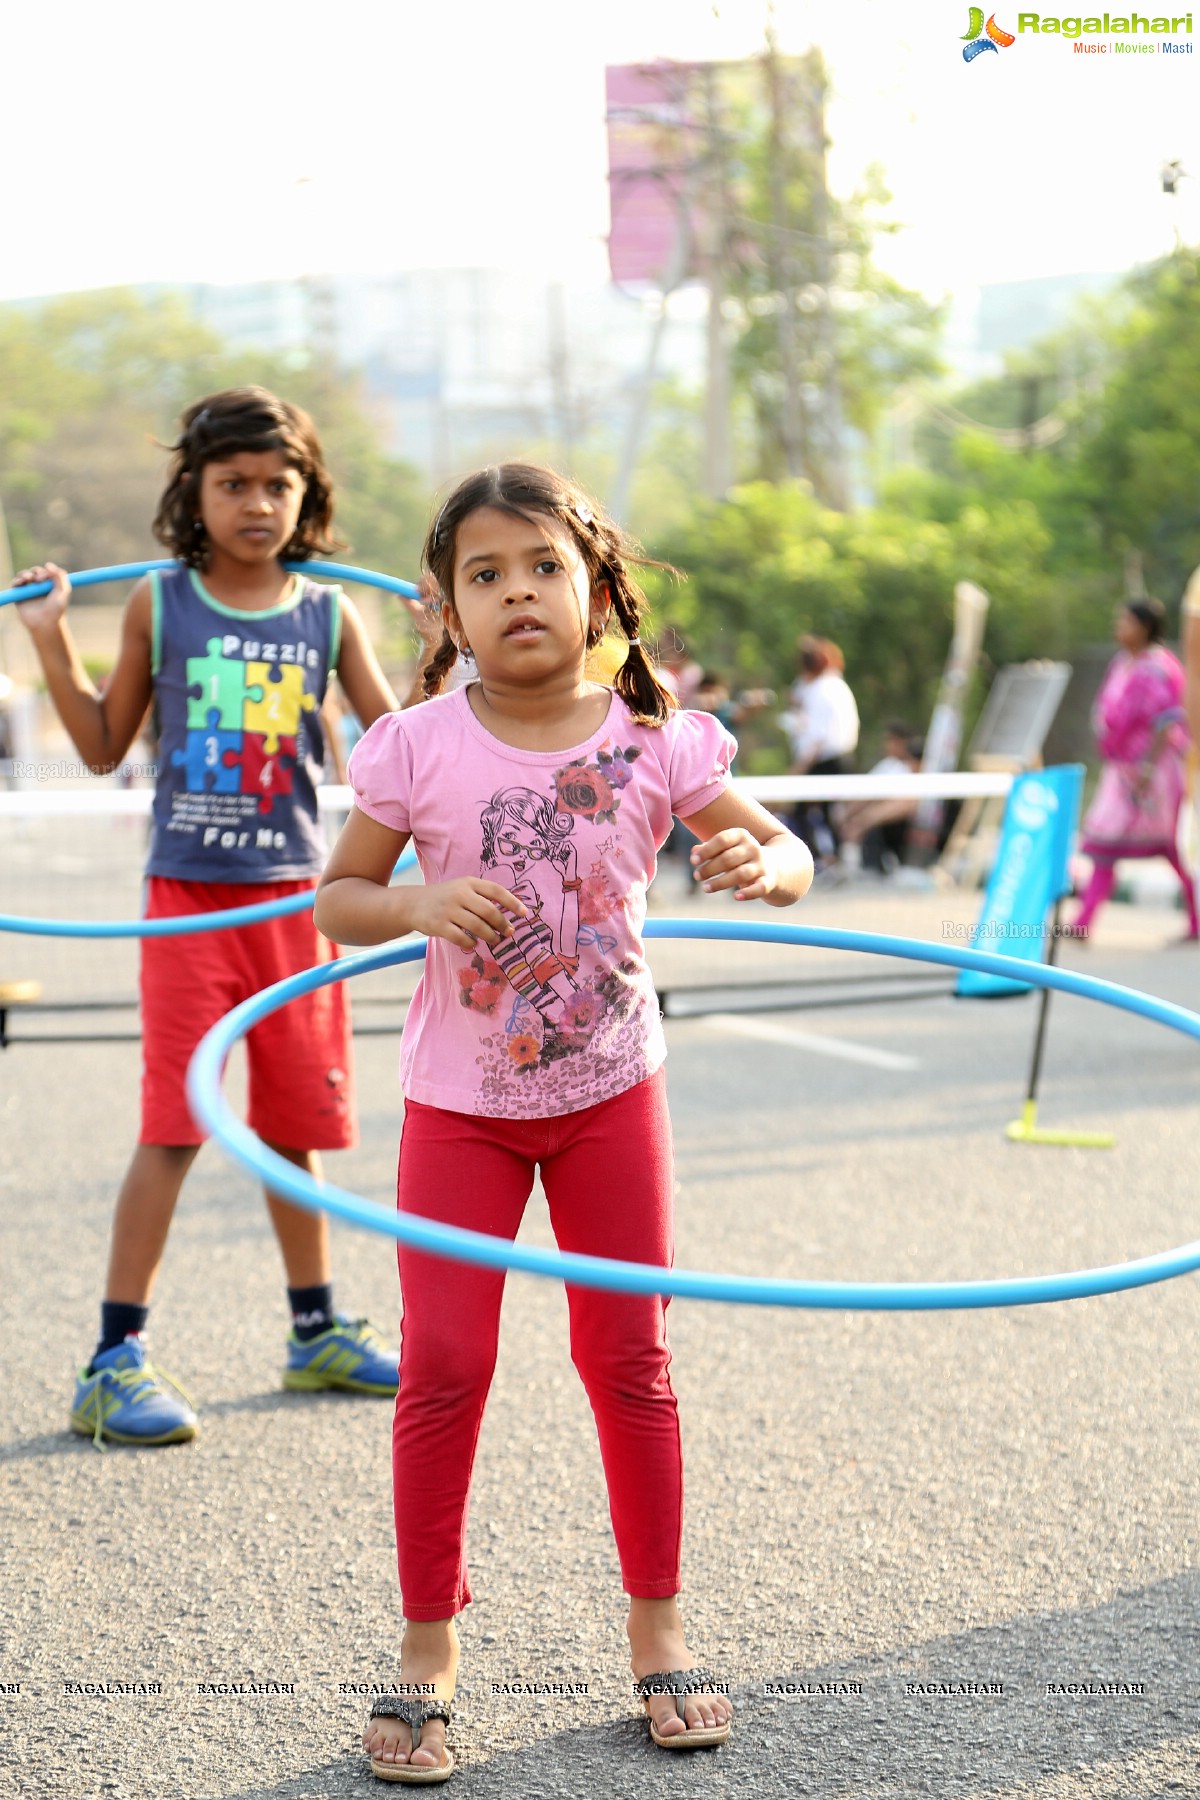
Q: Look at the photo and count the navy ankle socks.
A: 2